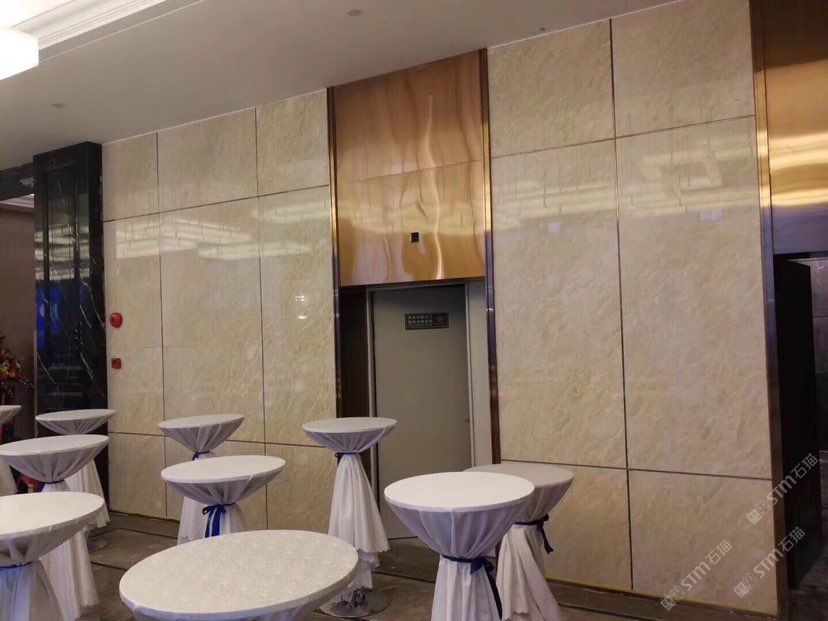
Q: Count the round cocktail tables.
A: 10